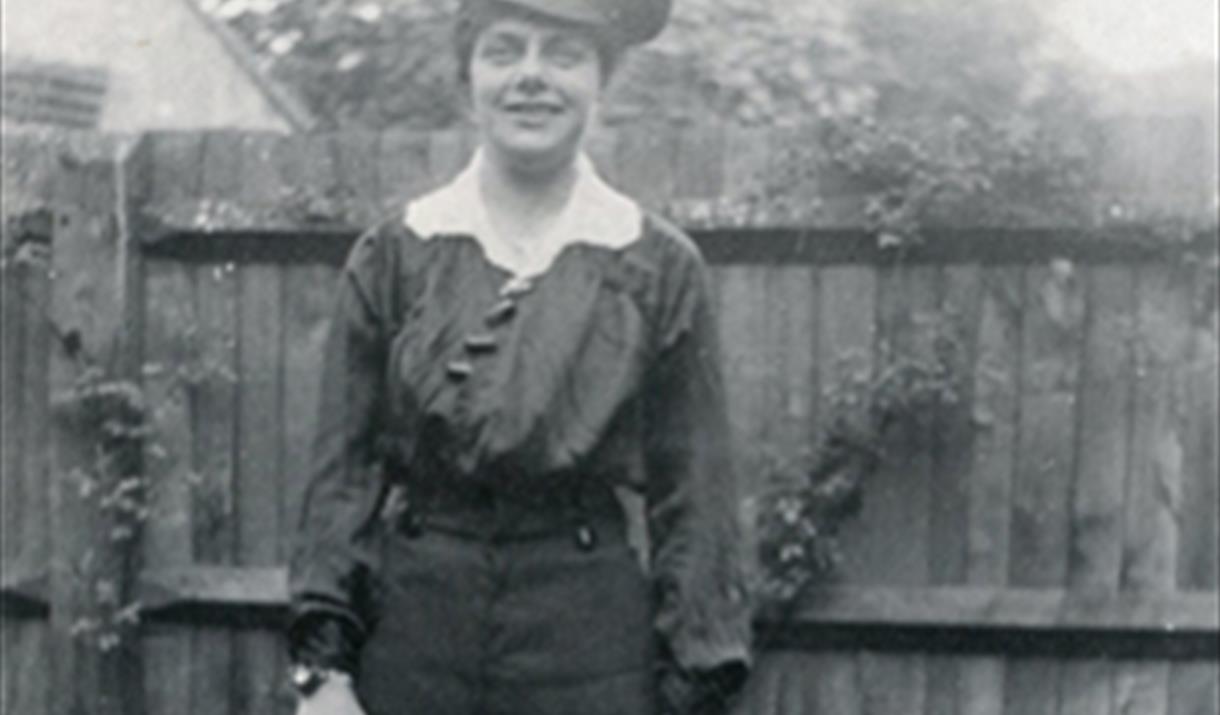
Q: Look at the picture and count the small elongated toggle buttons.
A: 4